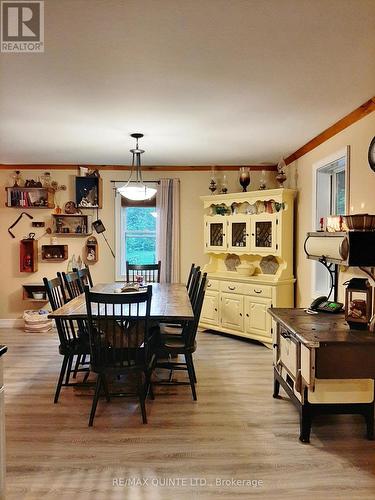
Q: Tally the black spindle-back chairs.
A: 8